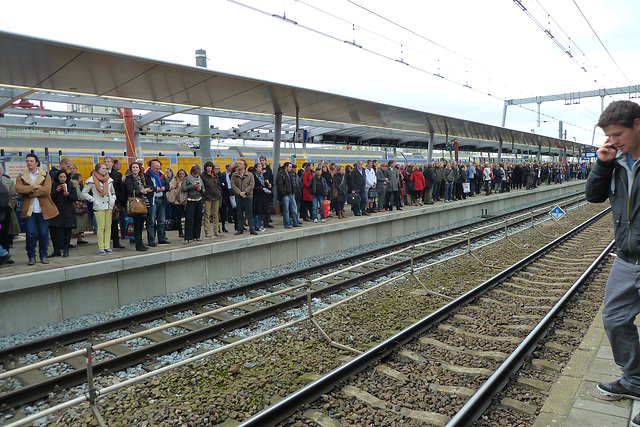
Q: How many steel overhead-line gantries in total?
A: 1